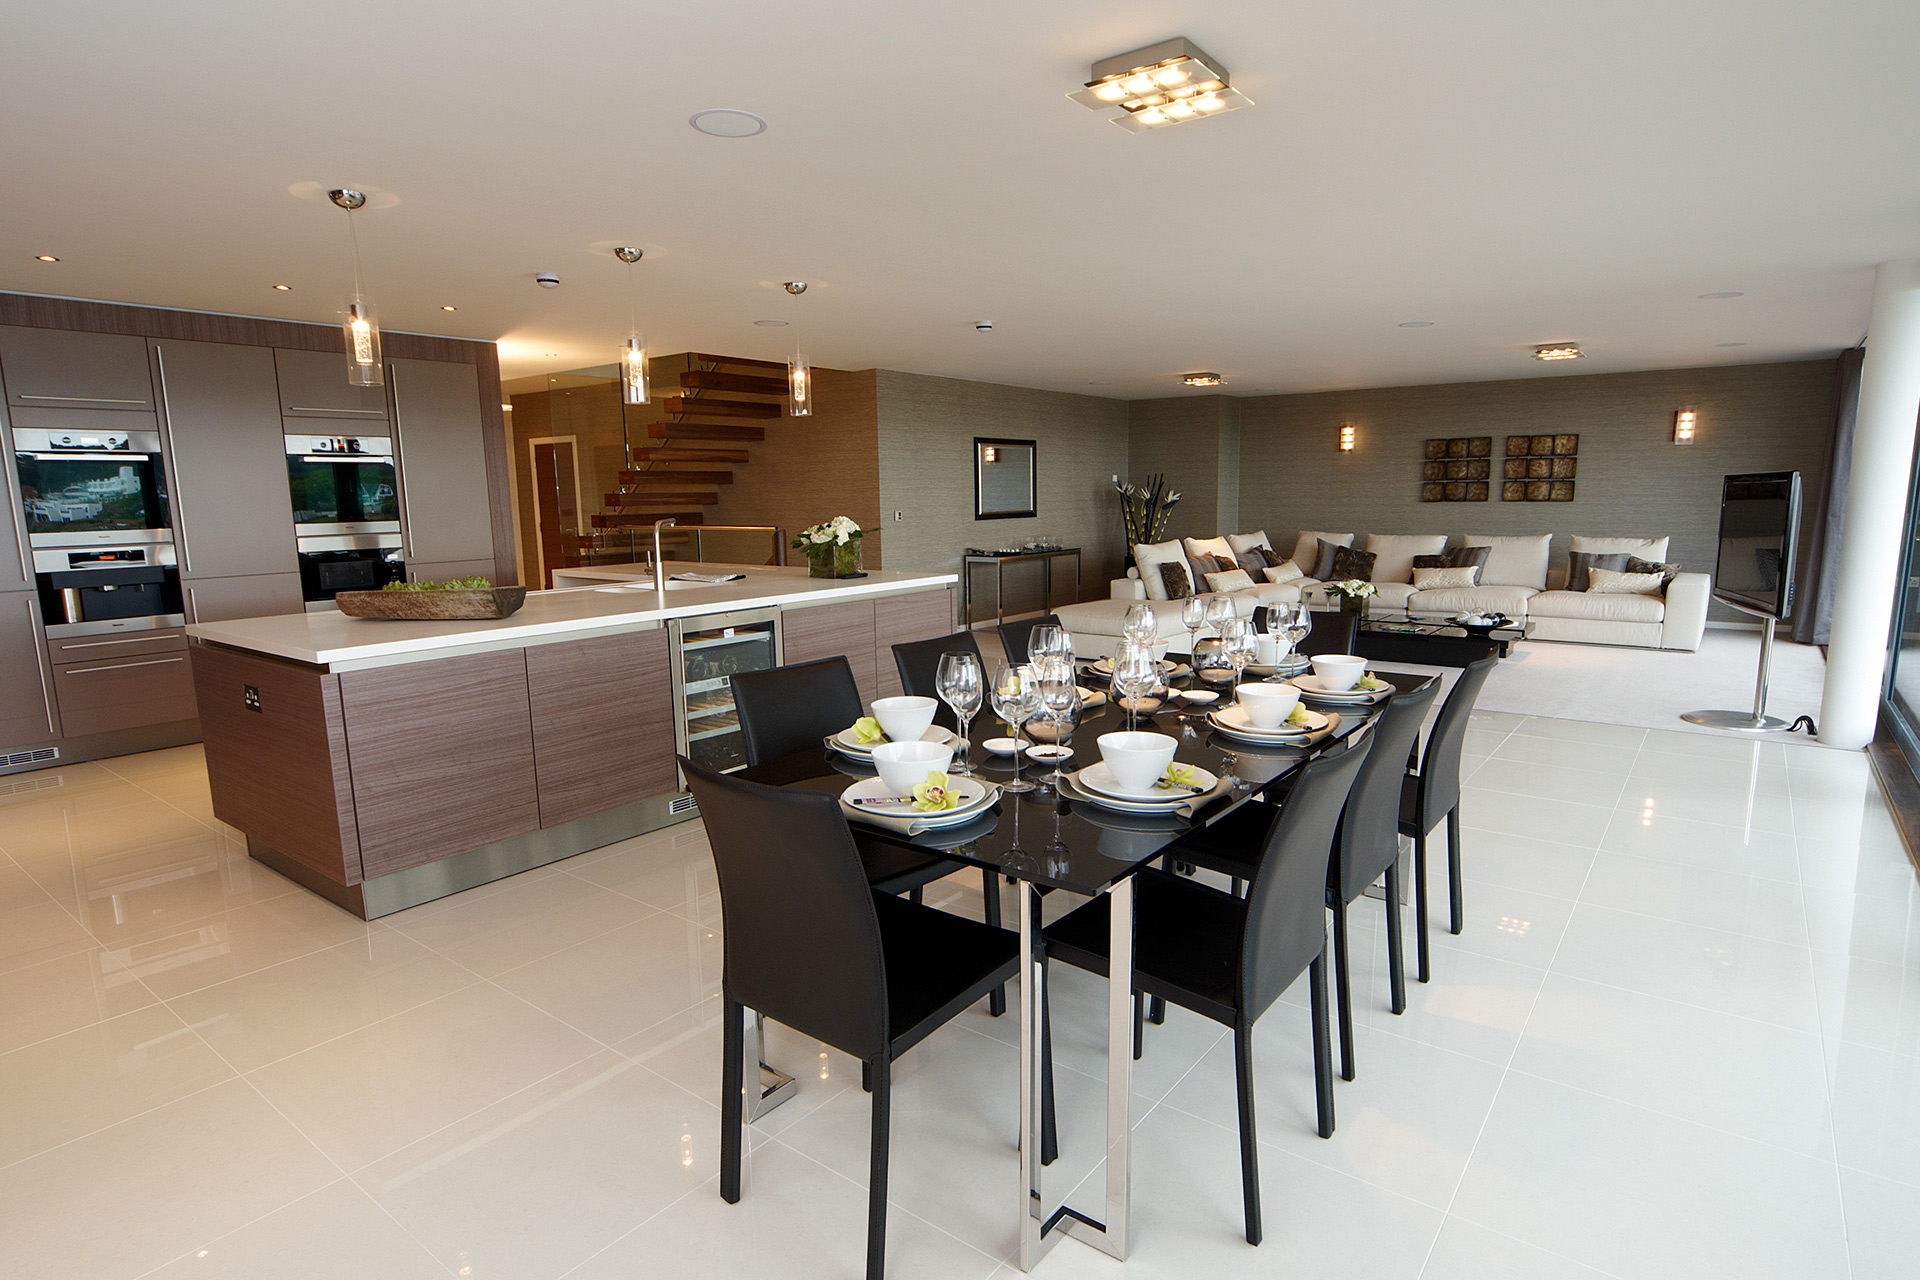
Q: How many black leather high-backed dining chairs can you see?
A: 8